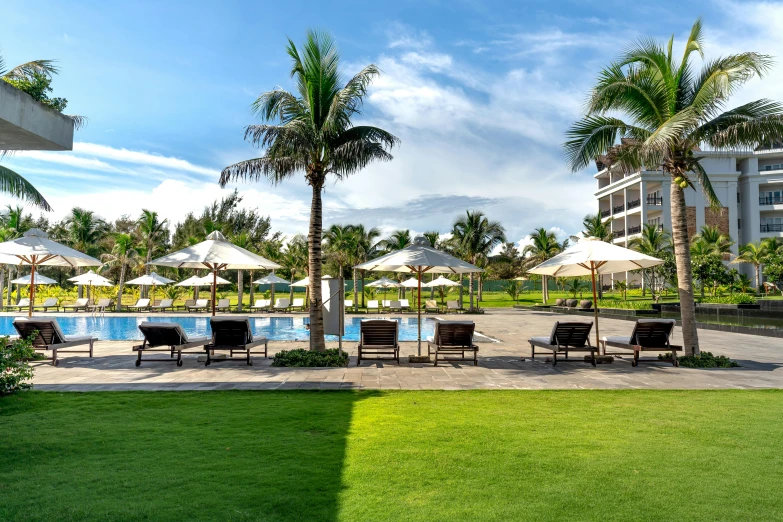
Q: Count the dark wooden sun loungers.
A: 7